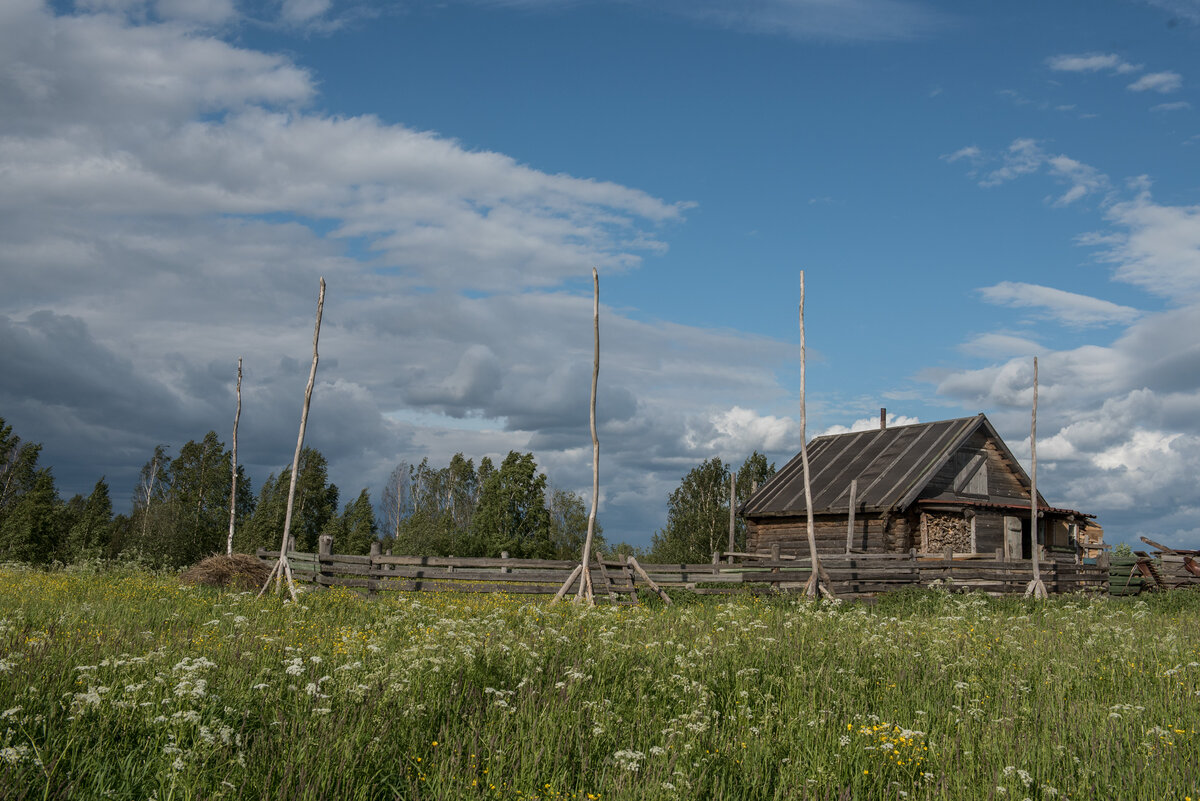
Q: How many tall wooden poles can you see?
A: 5